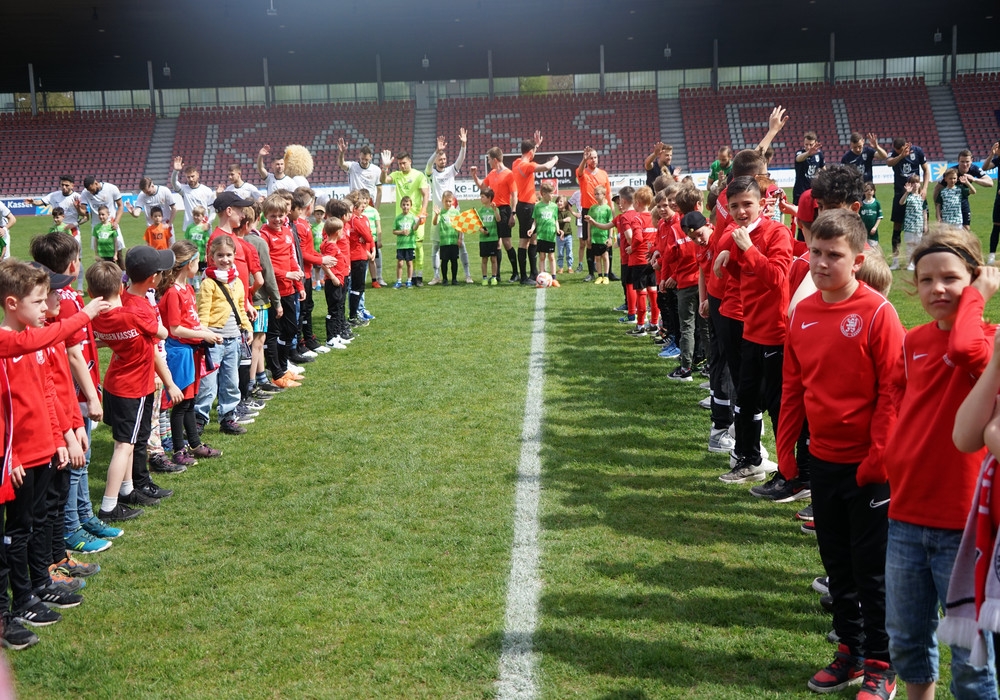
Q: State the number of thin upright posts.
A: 9